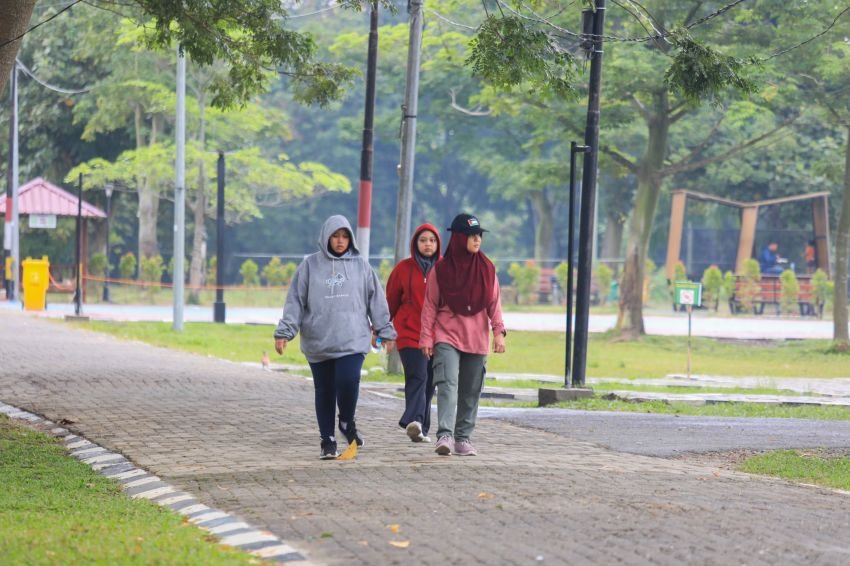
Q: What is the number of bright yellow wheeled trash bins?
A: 1